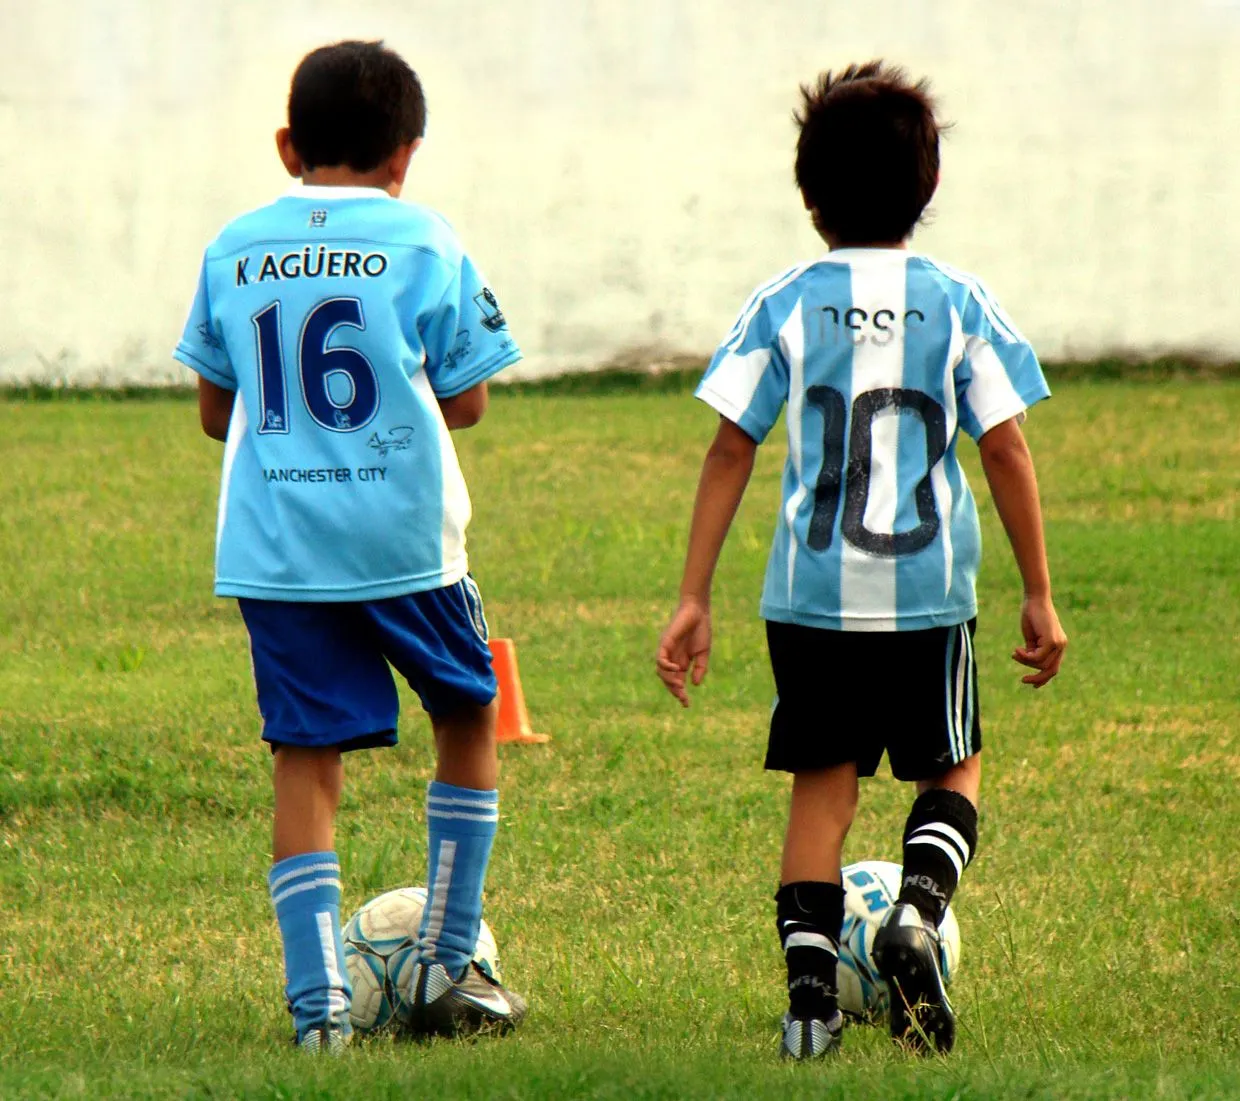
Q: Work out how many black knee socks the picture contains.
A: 2